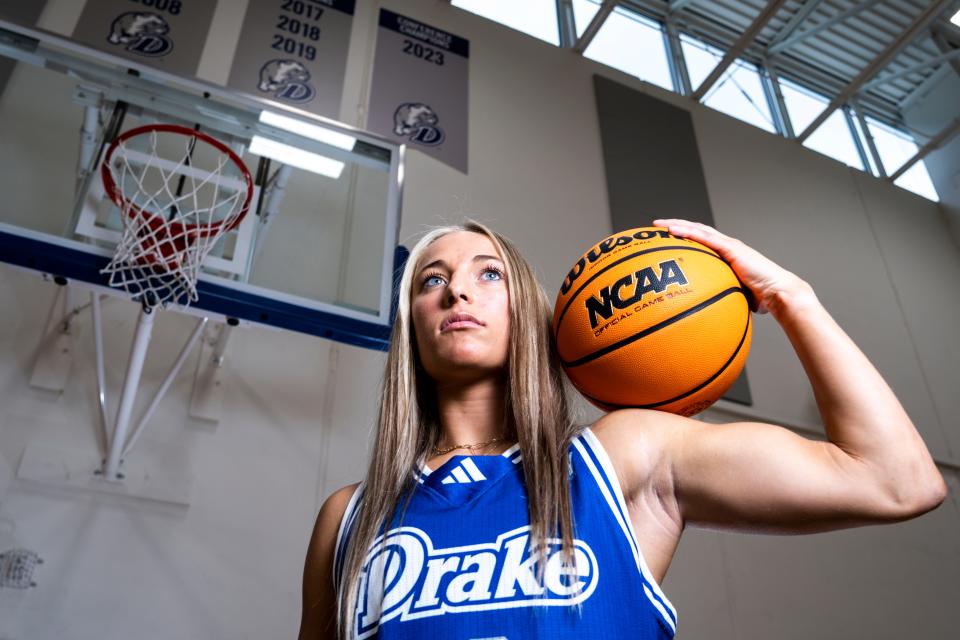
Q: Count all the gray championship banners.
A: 3